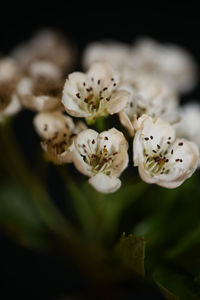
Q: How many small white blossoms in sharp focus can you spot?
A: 3